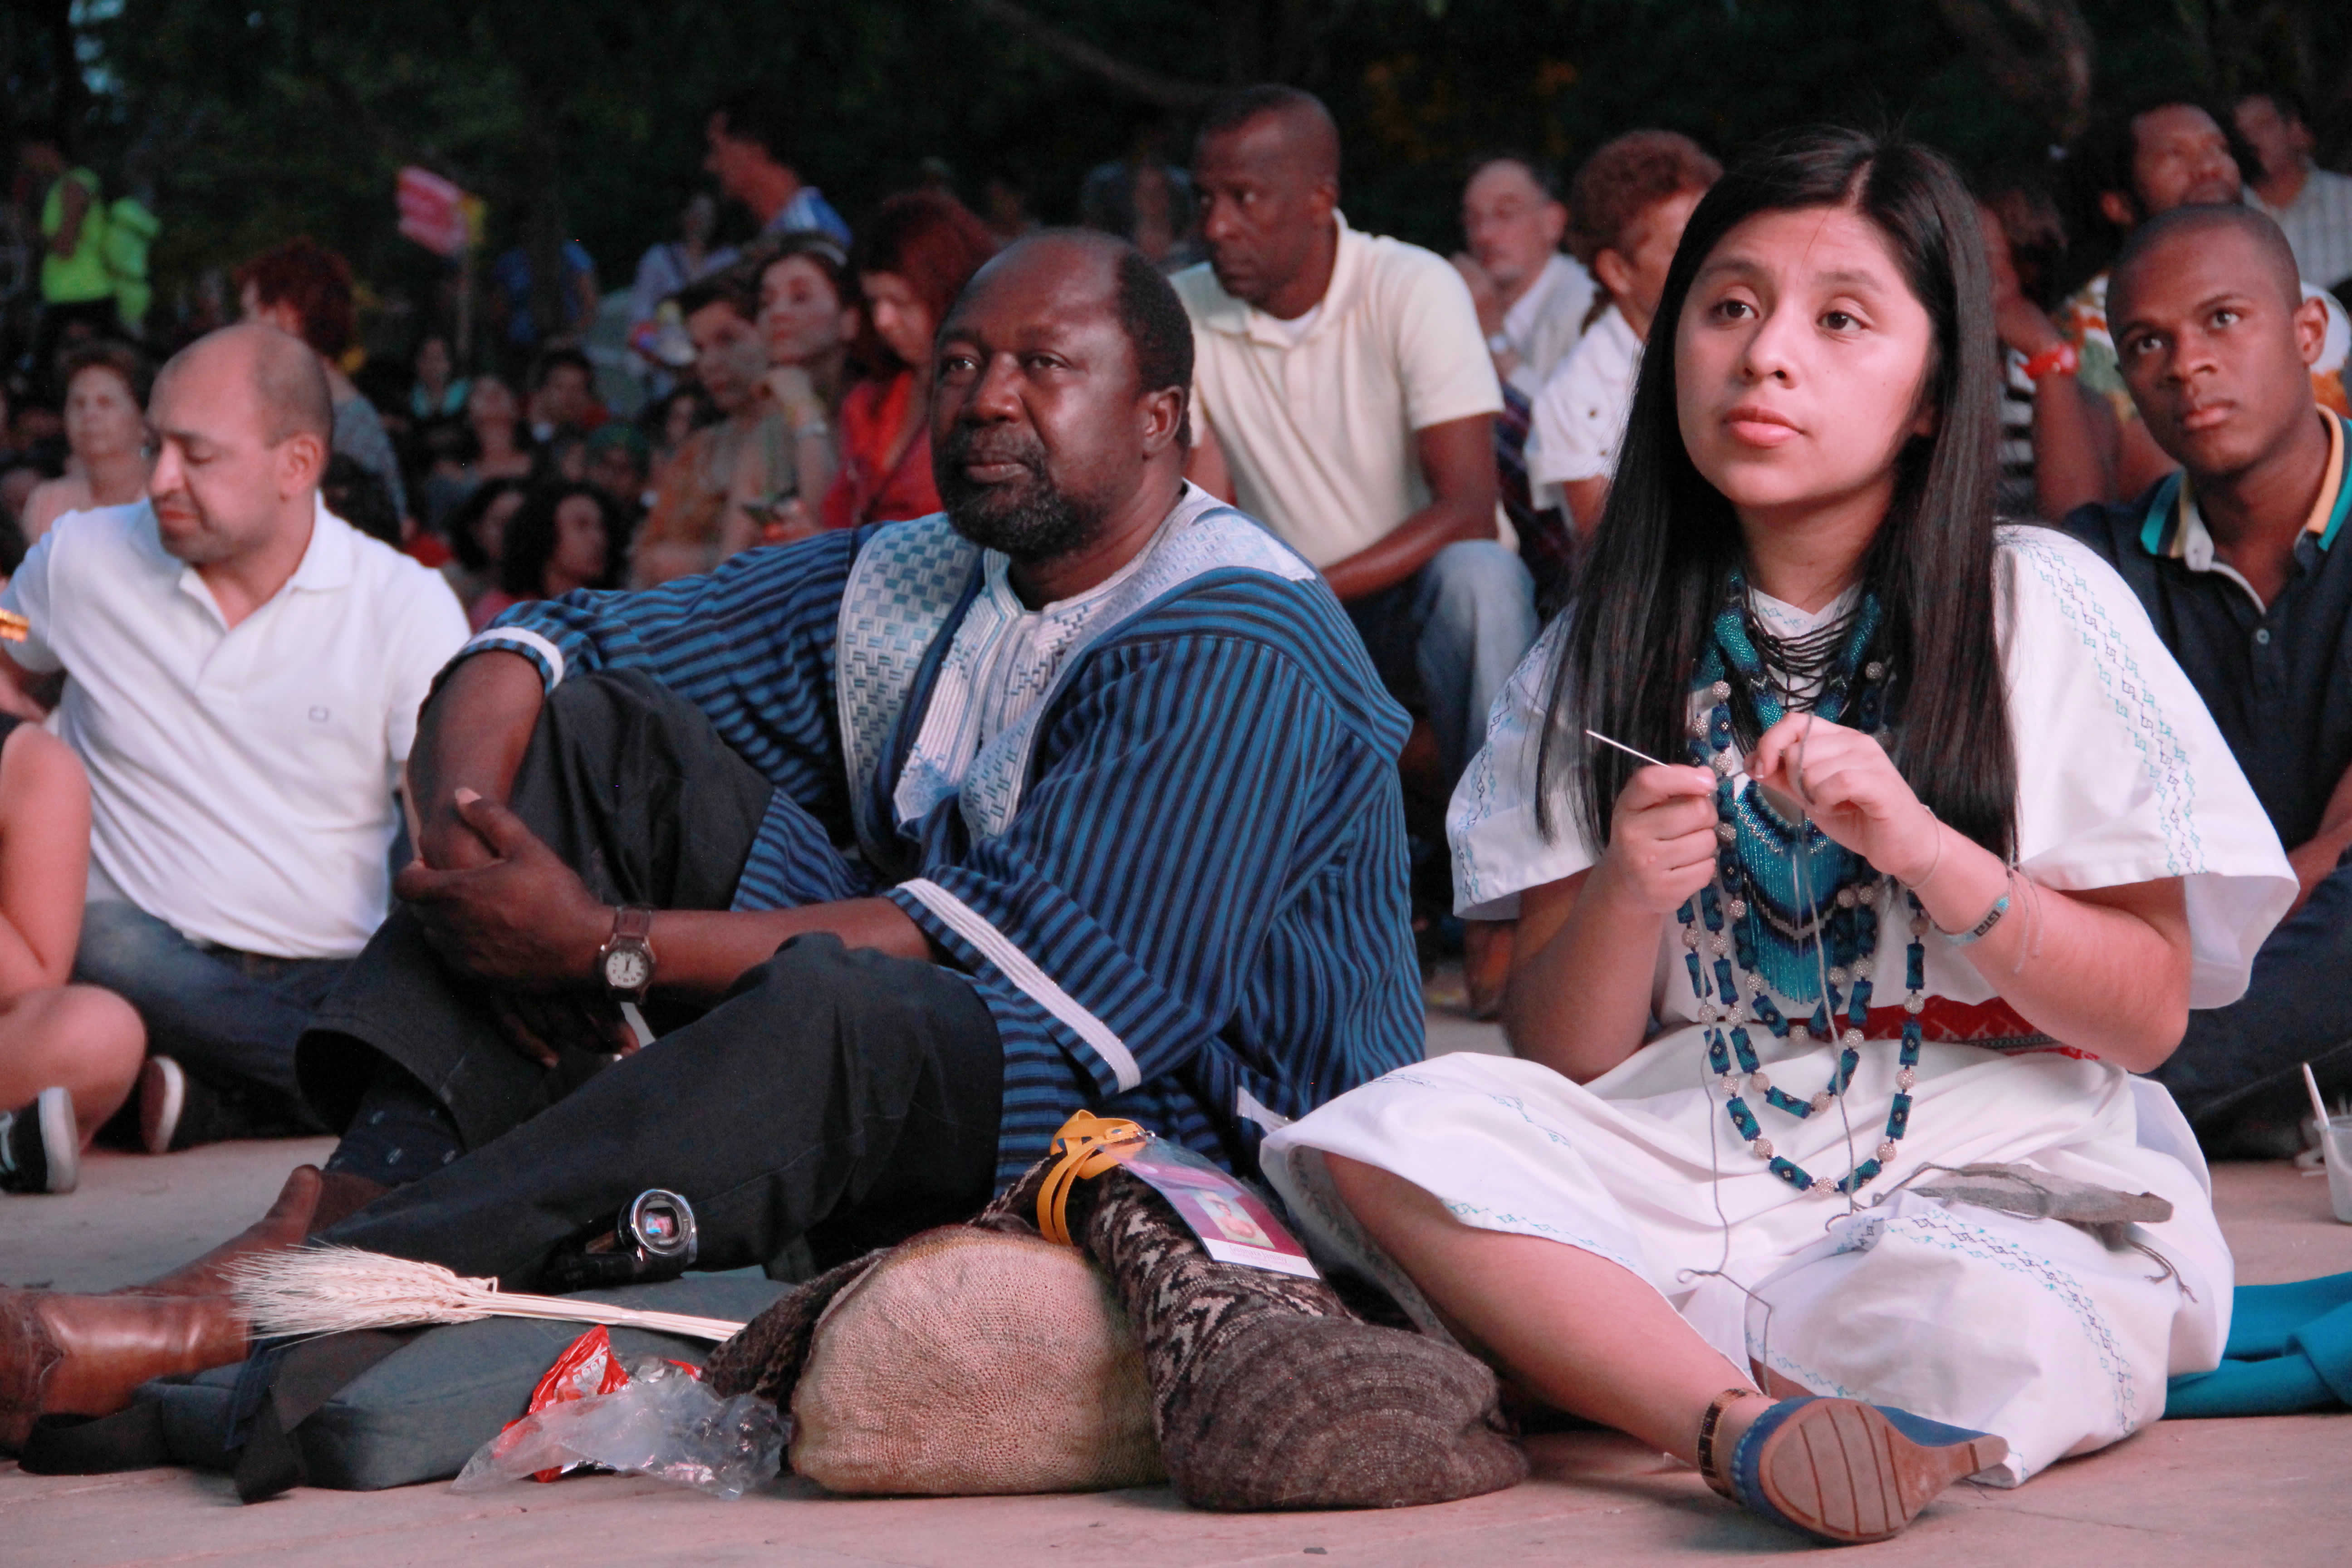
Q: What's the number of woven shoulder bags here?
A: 2